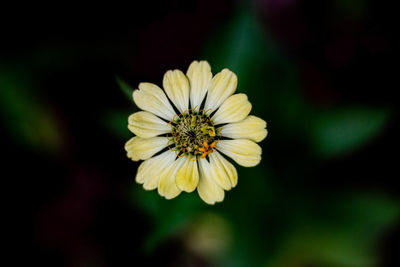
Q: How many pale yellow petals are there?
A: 14